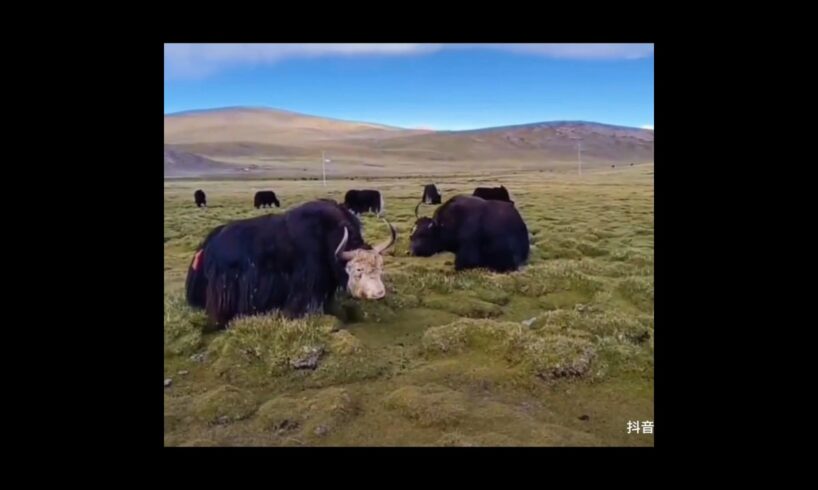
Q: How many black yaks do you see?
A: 7